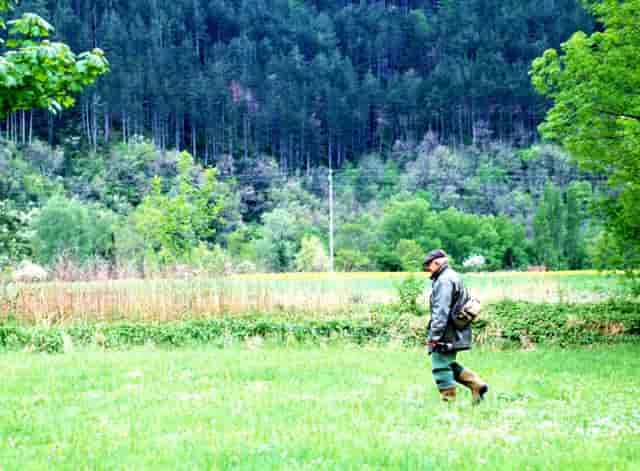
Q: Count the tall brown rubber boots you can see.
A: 2